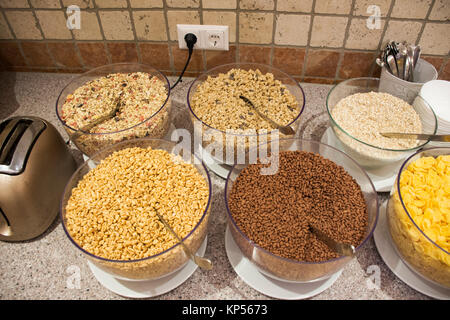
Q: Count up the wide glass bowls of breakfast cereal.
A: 6